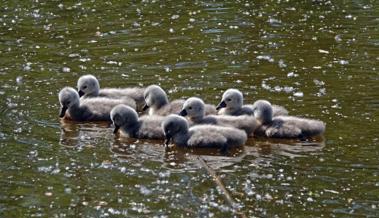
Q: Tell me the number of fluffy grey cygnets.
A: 8